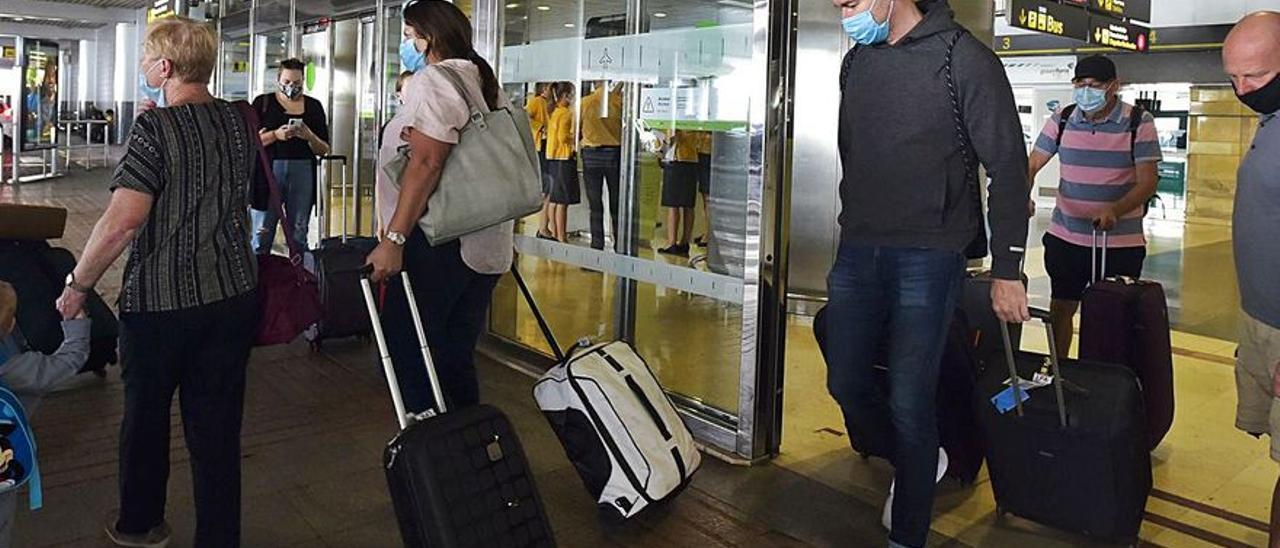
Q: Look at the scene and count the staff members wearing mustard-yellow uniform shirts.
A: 5